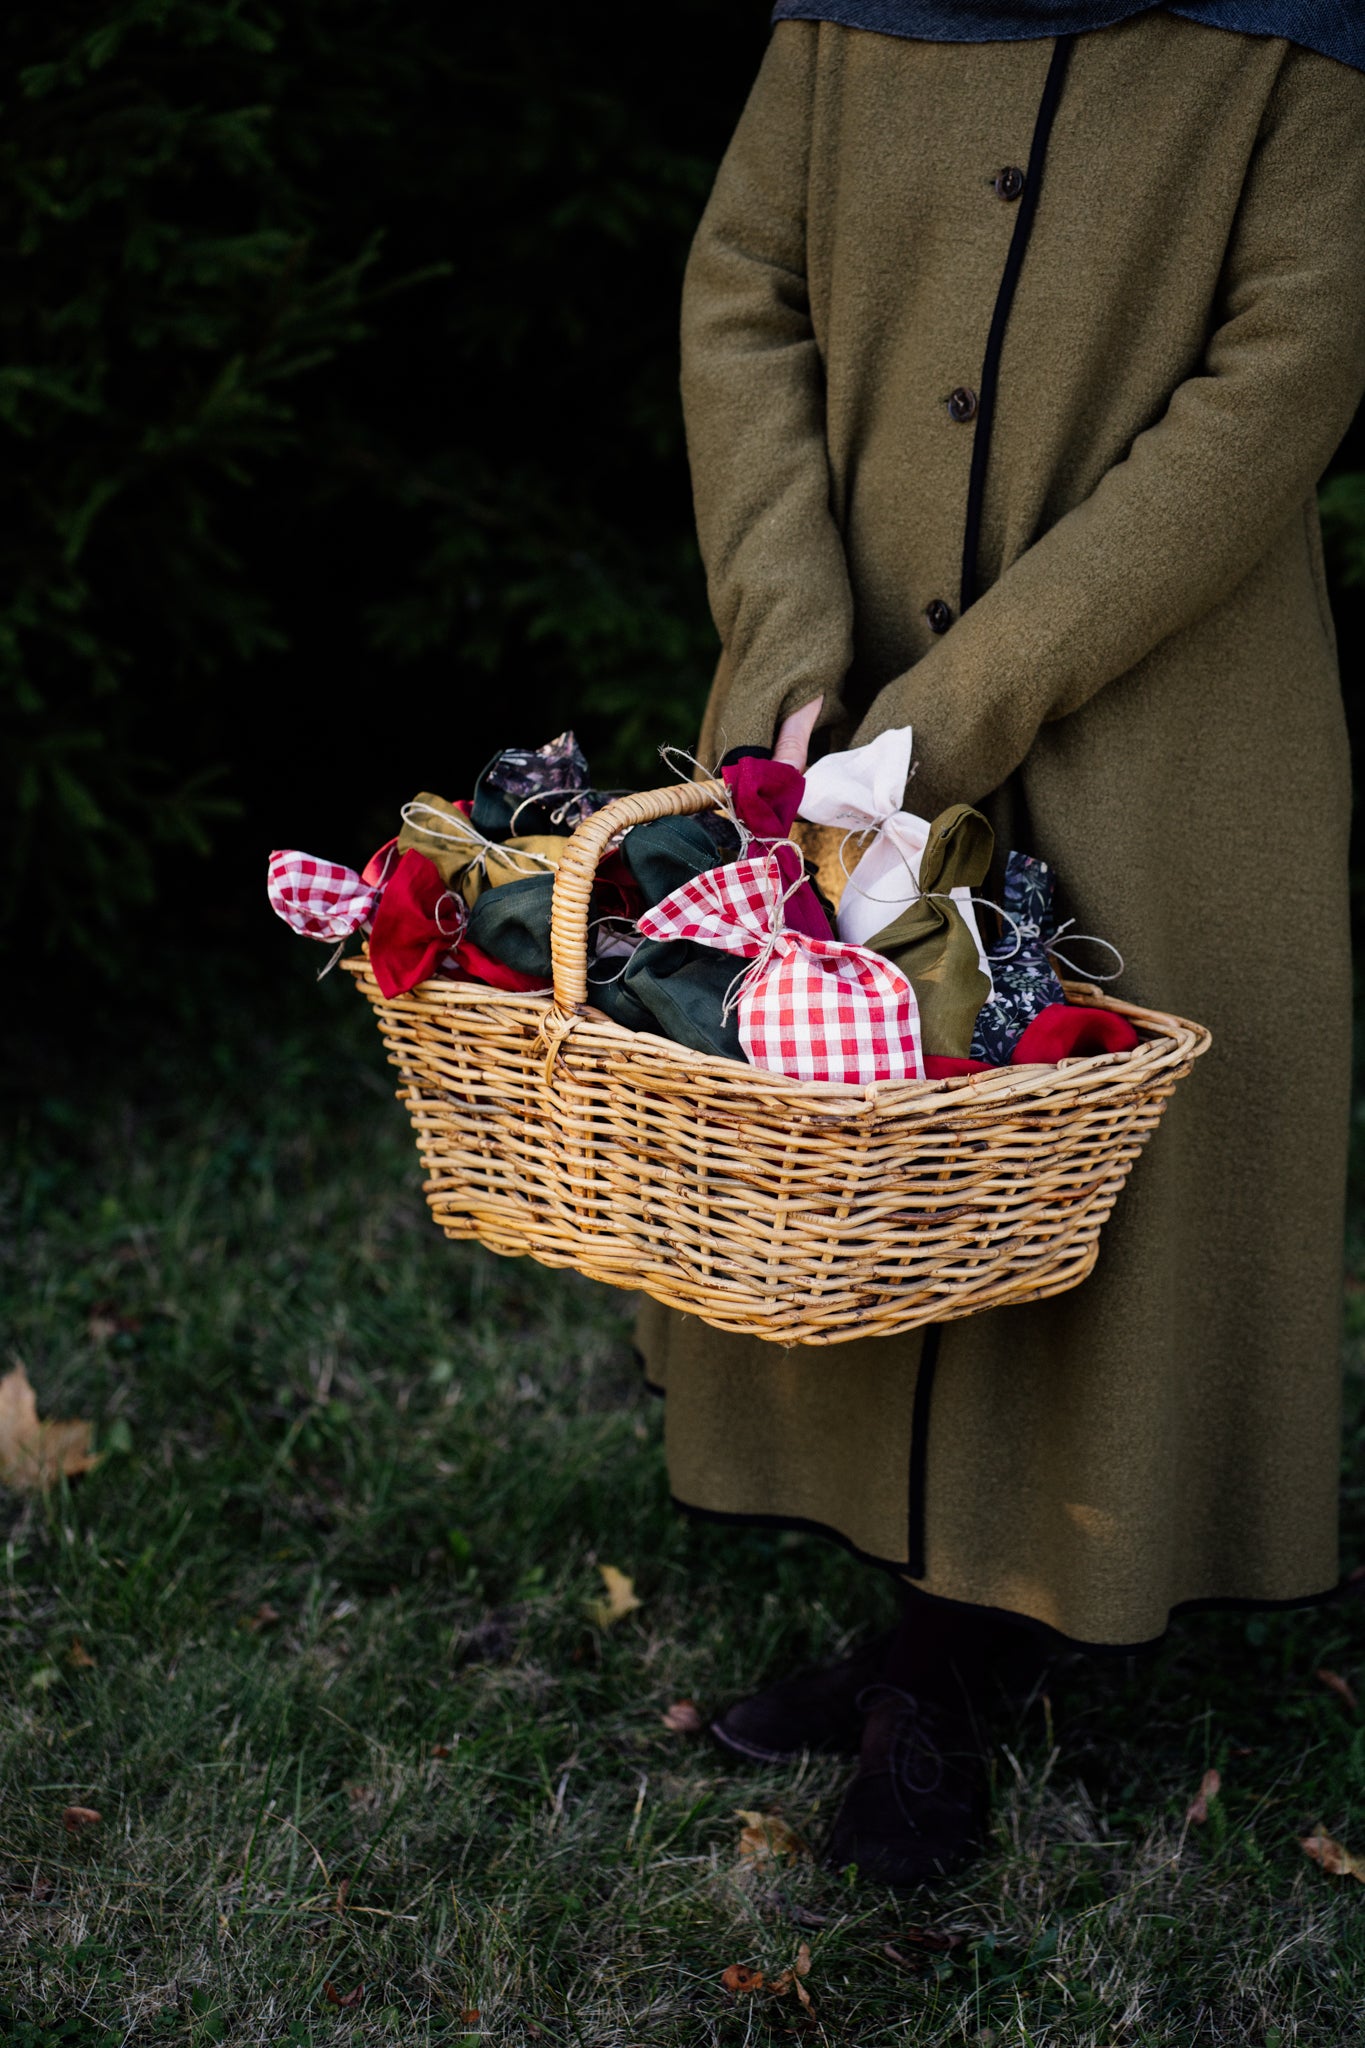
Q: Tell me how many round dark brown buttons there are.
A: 3